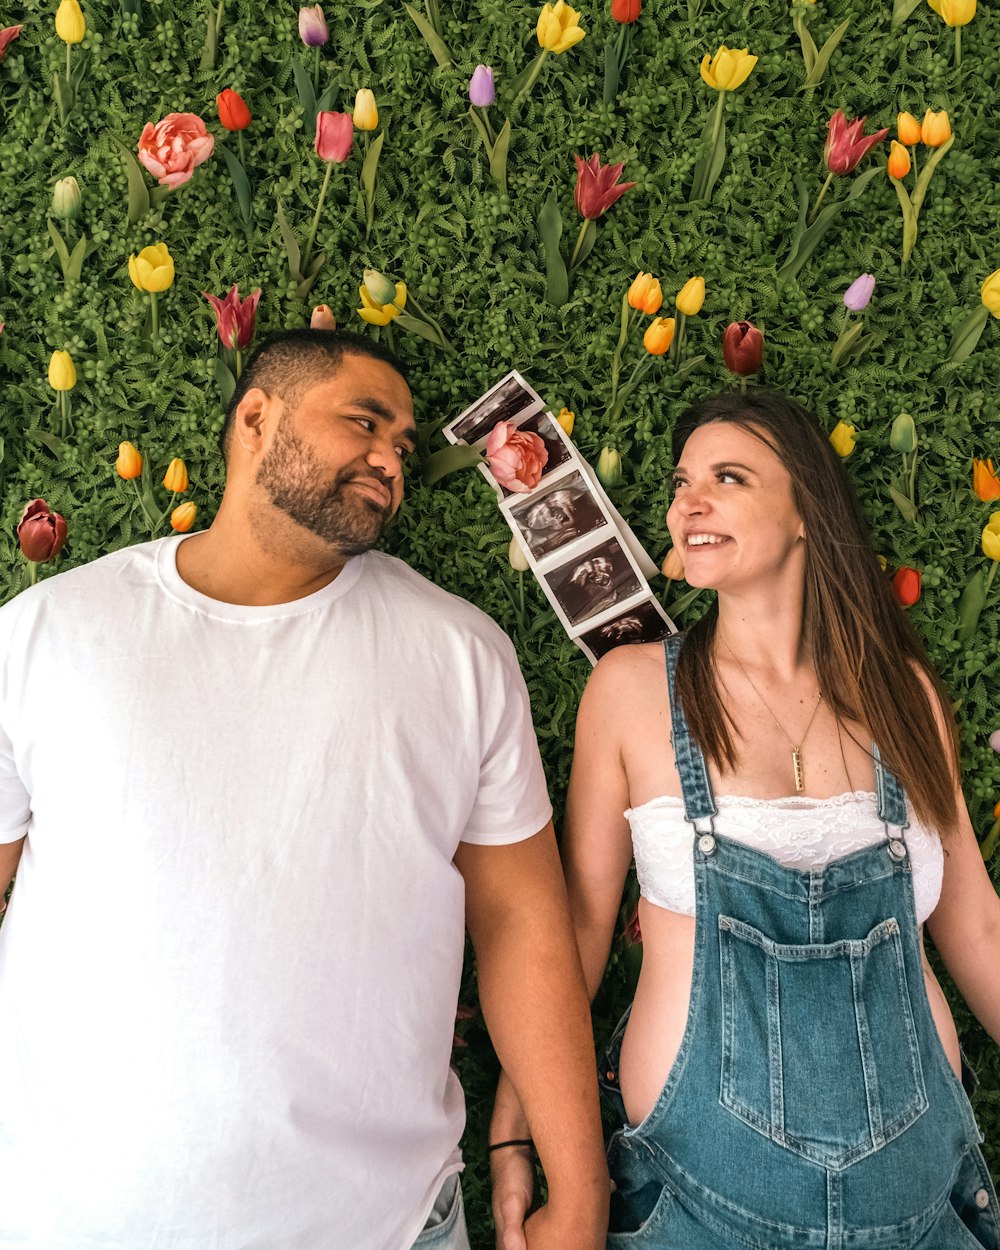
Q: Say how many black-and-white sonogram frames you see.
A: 5